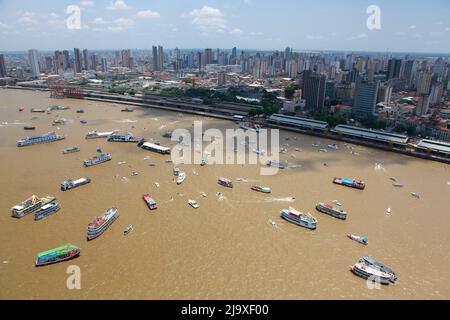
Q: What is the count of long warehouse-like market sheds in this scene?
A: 3